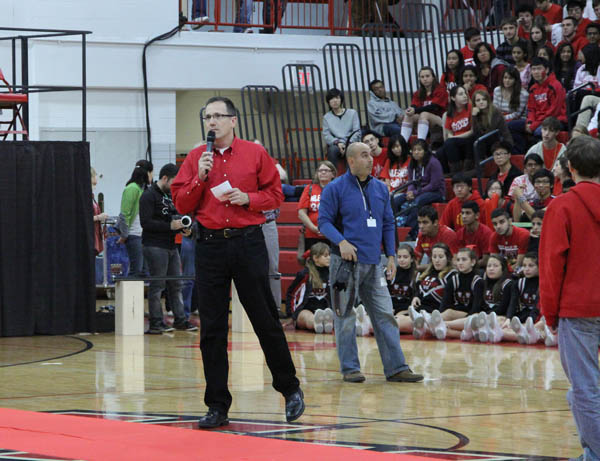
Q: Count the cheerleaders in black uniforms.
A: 6